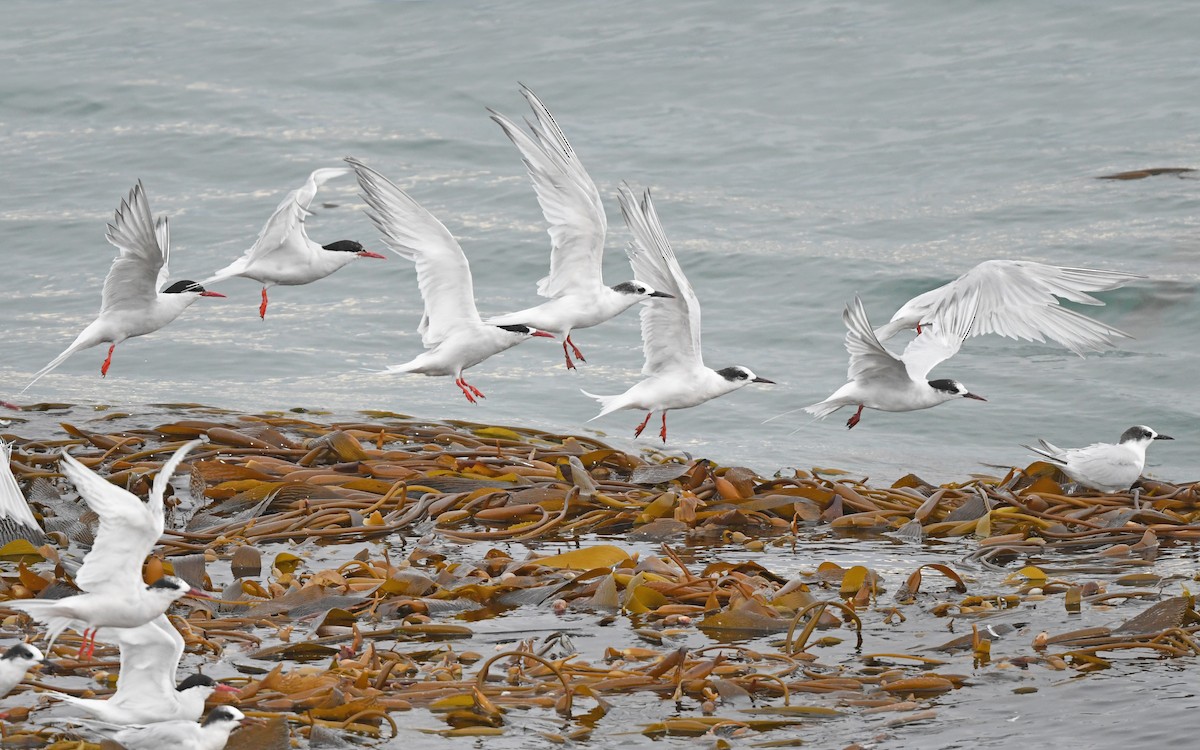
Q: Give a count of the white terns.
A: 13